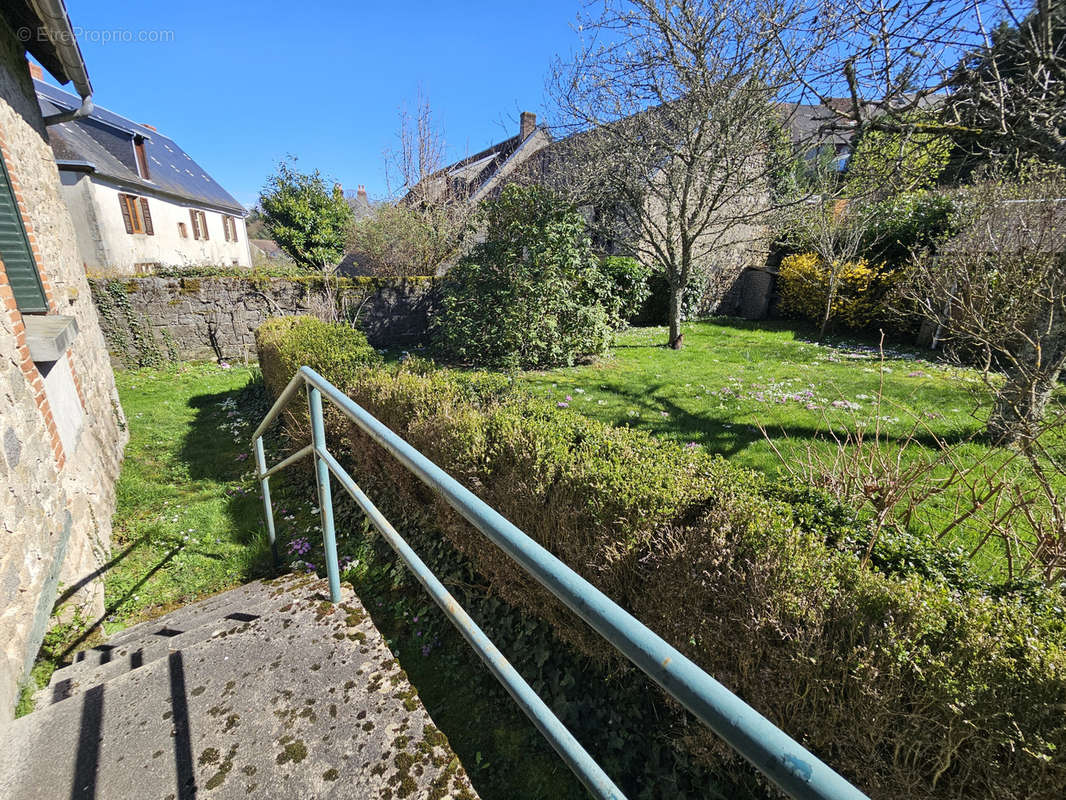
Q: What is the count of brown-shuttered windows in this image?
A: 3